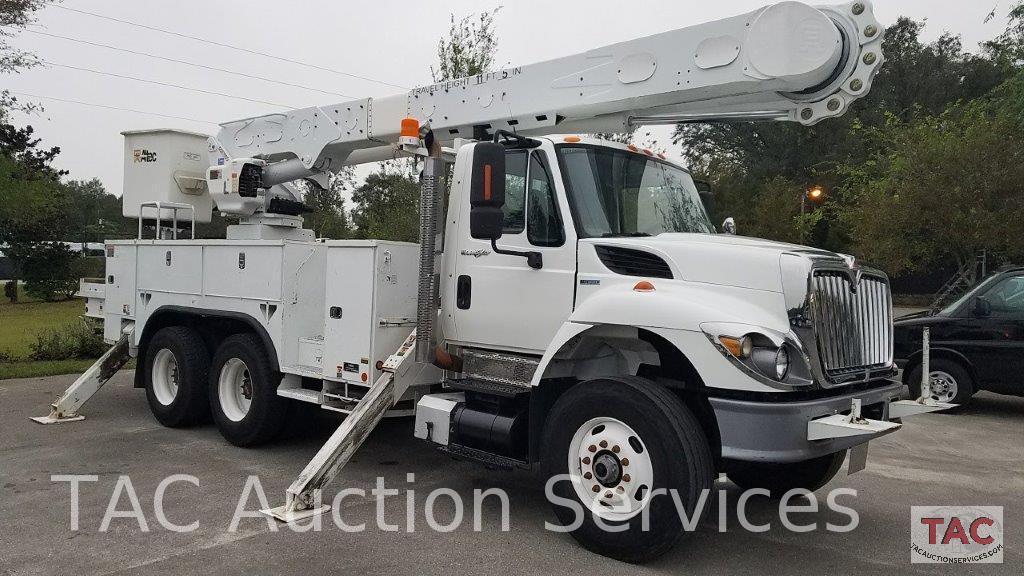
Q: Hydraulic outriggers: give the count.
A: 2